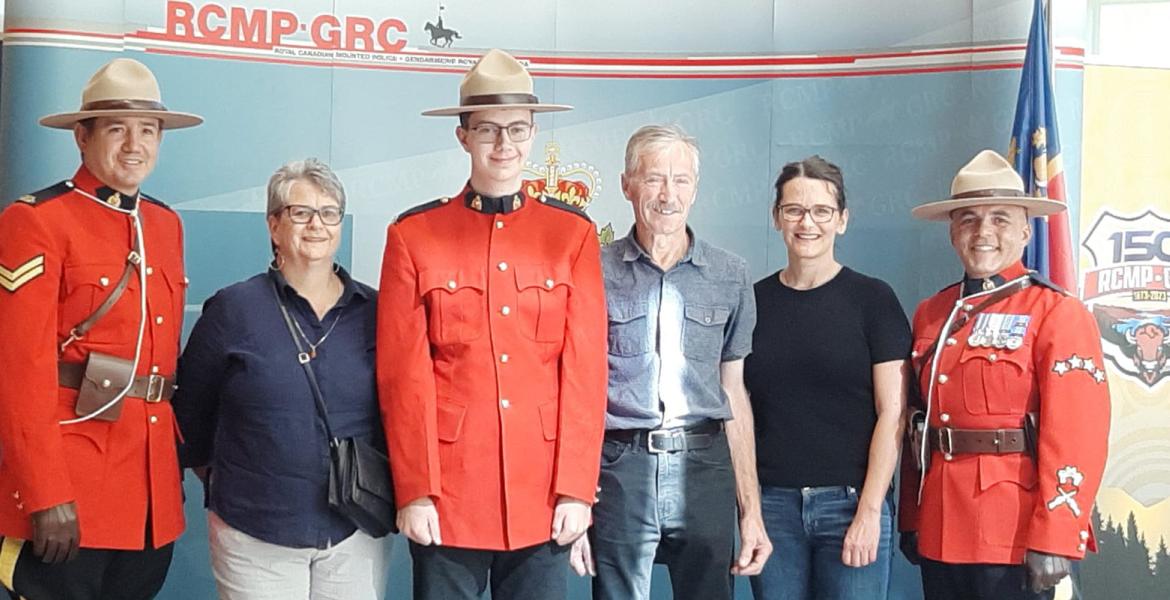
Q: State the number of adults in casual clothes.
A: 3